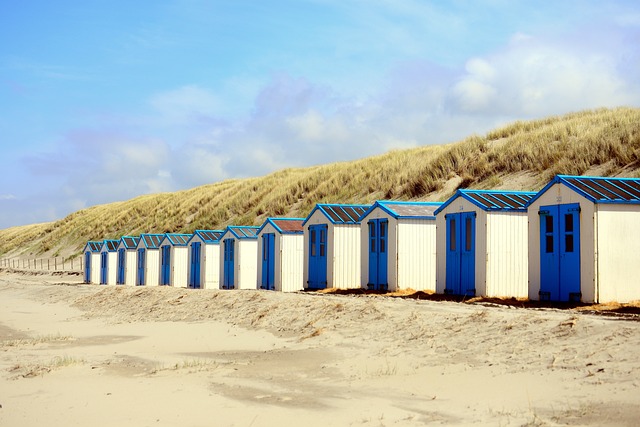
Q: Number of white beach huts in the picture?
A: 12